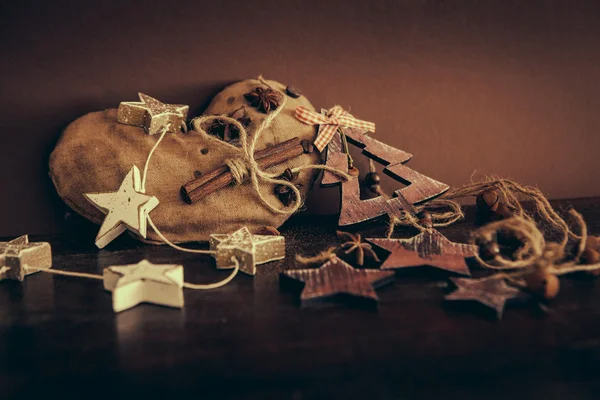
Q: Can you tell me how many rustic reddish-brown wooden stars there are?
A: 3